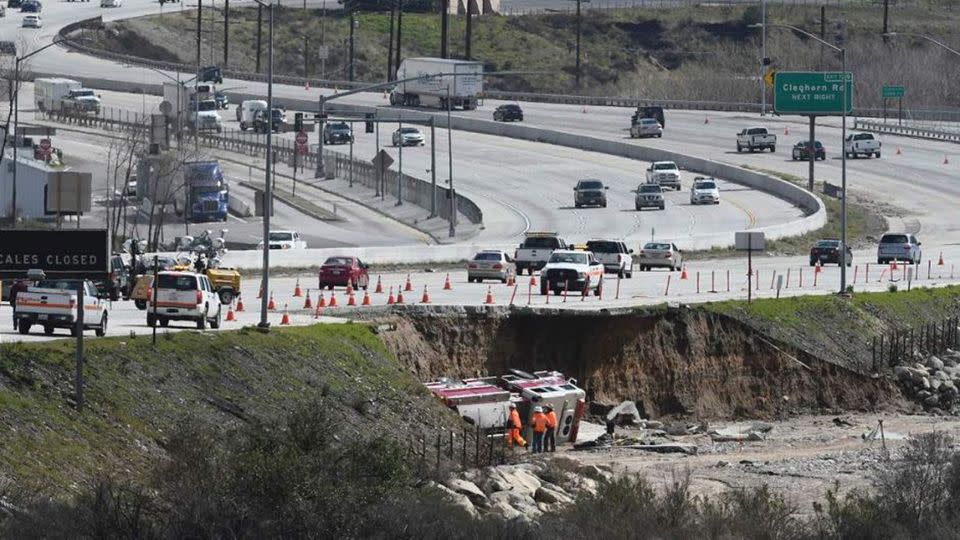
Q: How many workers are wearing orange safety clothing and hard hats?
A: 3